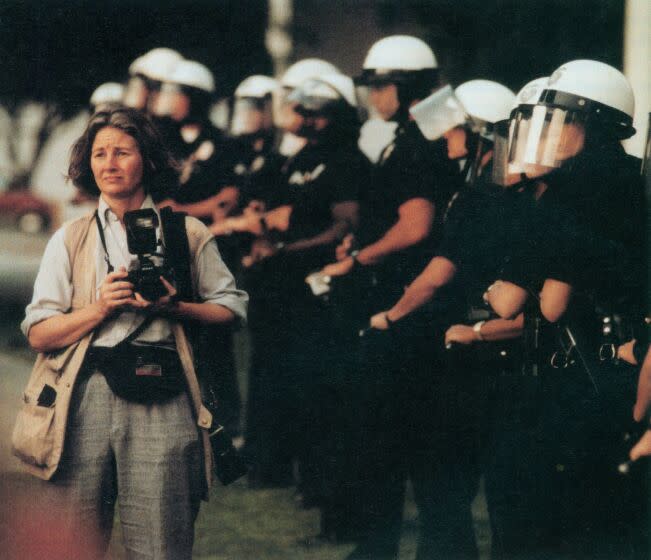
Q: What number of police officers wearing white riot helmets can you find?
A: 10